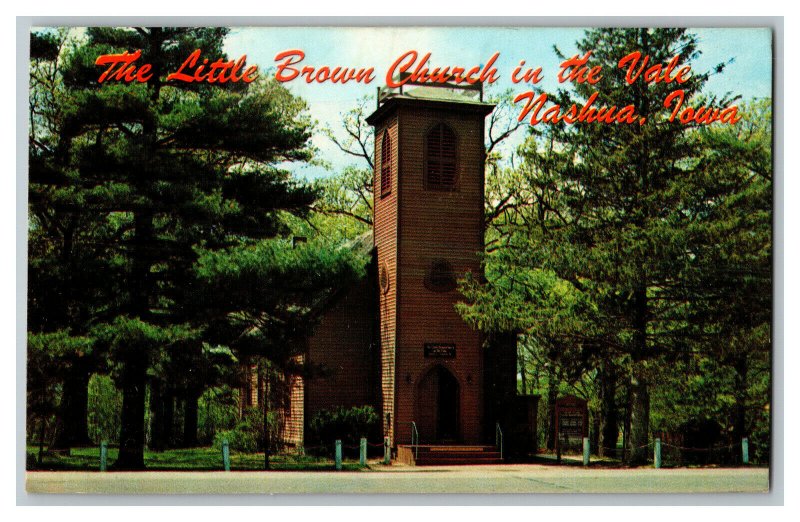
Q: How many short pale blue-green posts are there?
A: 8